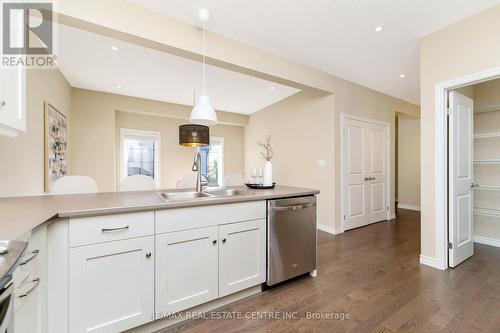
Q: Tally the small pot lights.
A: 6